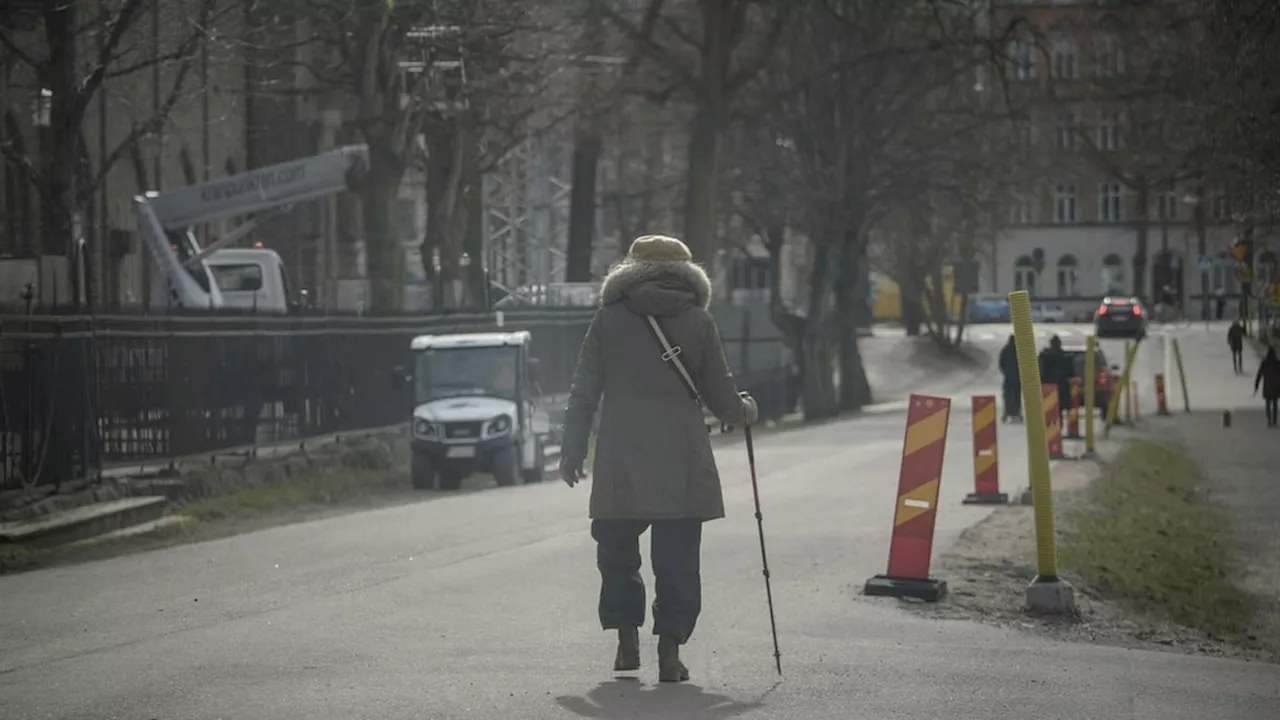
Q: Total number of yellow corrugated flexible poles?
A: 5